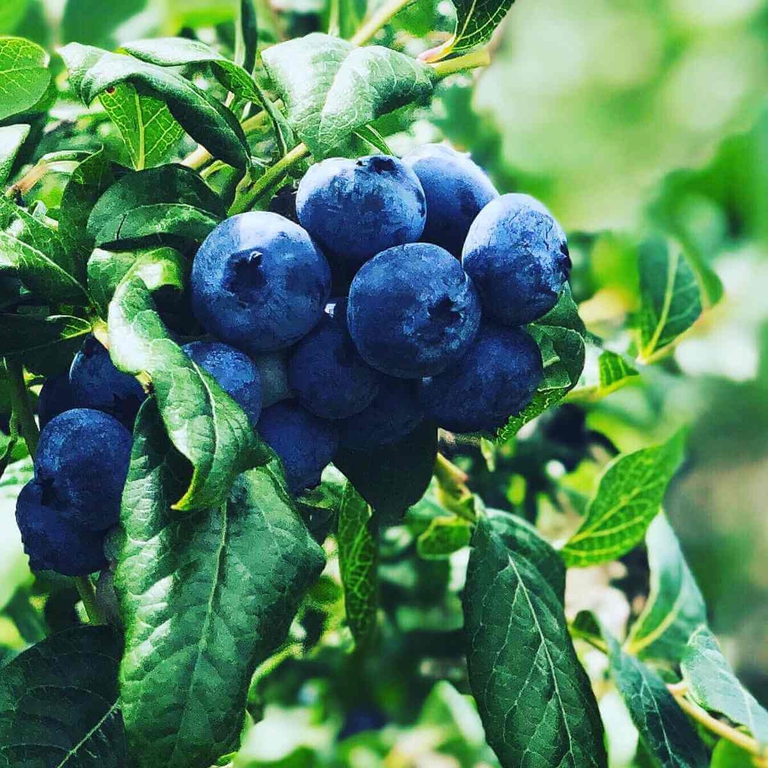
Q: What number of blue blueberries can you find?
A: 14